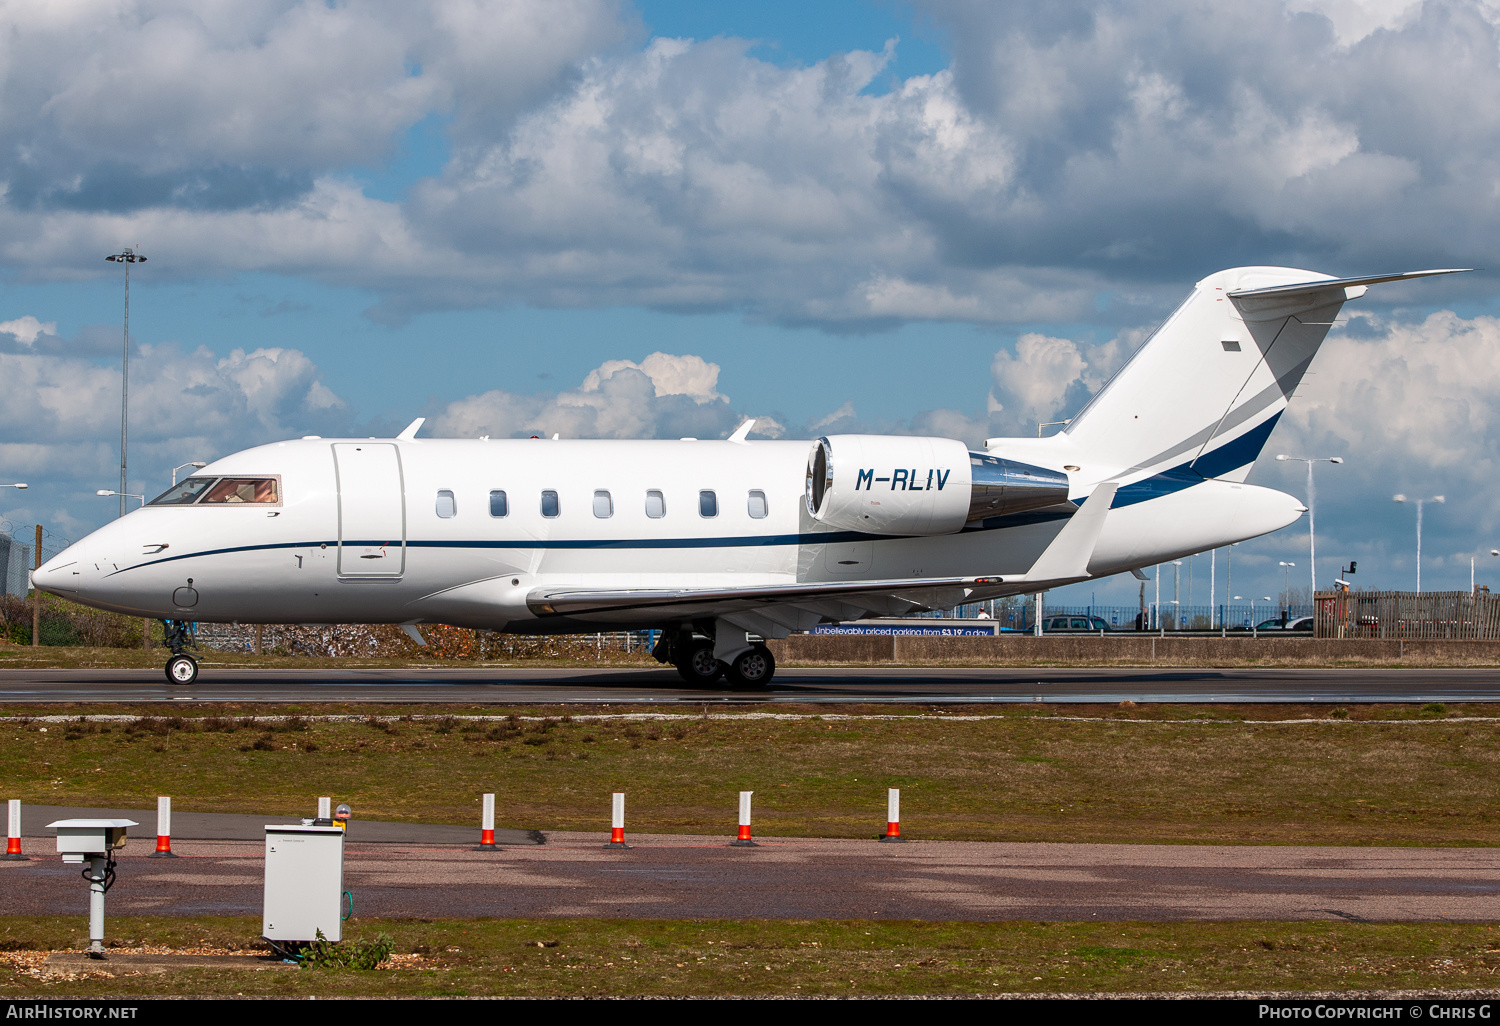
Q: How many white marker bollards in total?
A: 7